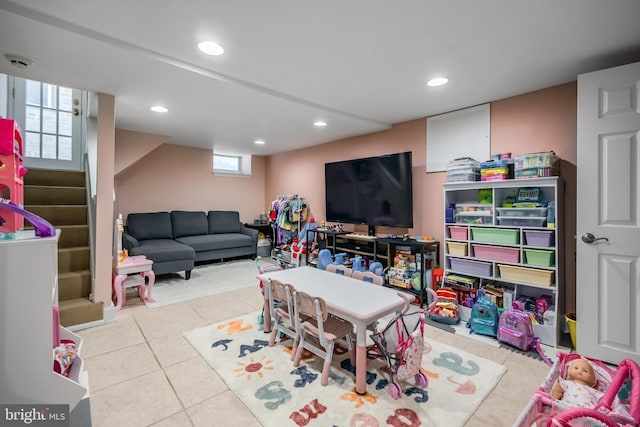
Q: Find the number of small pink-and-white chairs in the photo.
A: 4